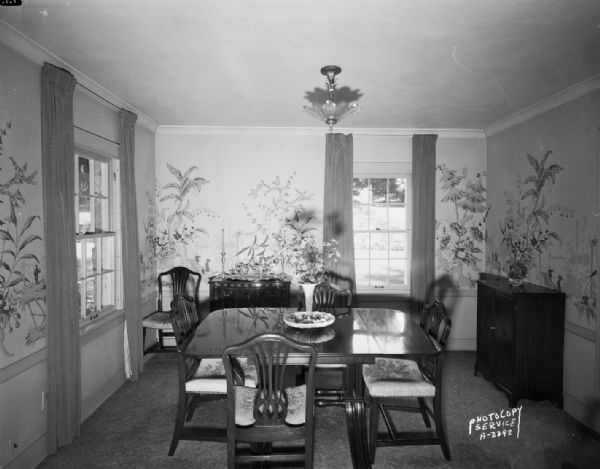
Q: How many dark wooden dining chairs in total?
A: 5